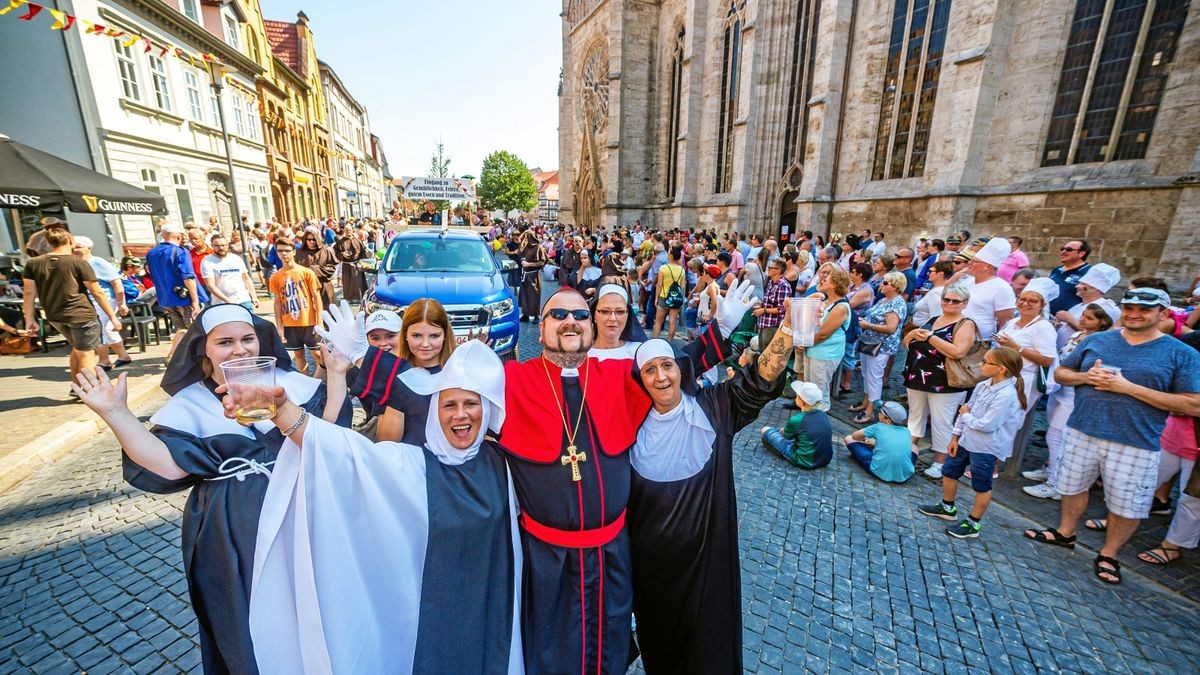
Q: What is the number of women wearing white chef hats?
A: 2